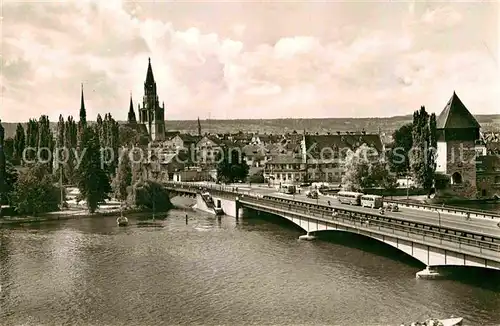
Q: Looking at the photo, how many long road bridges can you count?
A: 1